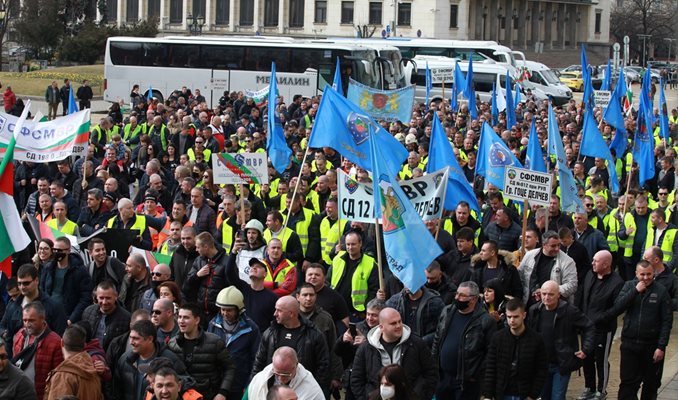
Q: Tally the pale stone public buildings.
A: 1